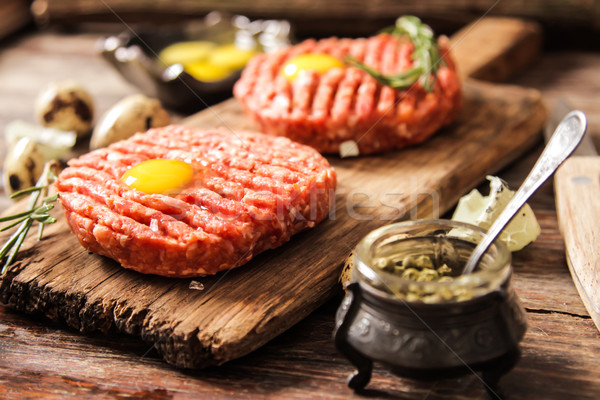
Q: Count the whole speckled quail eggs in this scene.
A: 3